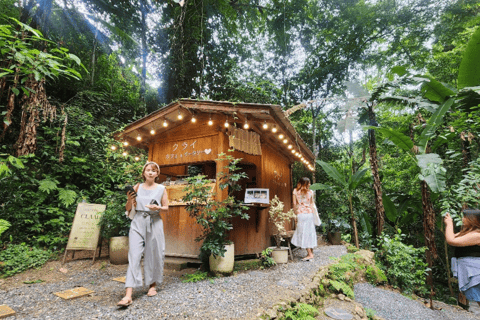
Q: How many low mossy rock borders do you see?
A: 1